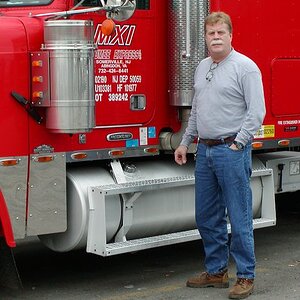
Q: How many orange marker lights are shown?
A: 11